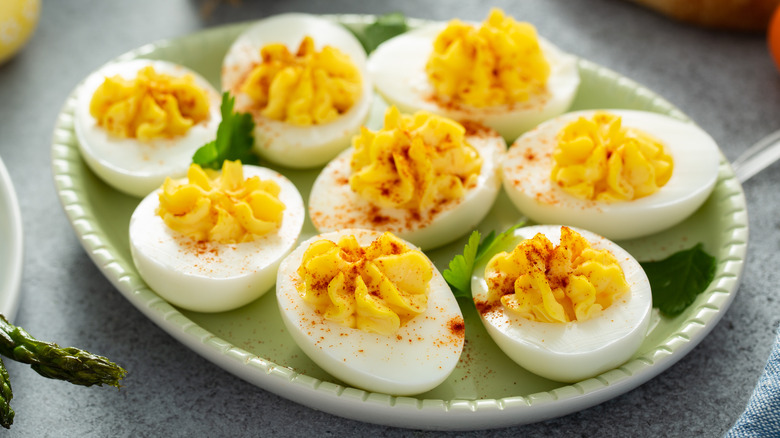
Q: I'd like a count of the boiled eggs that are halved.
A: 8